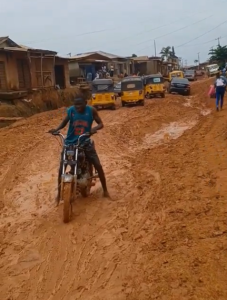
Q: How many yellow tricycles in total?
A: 3